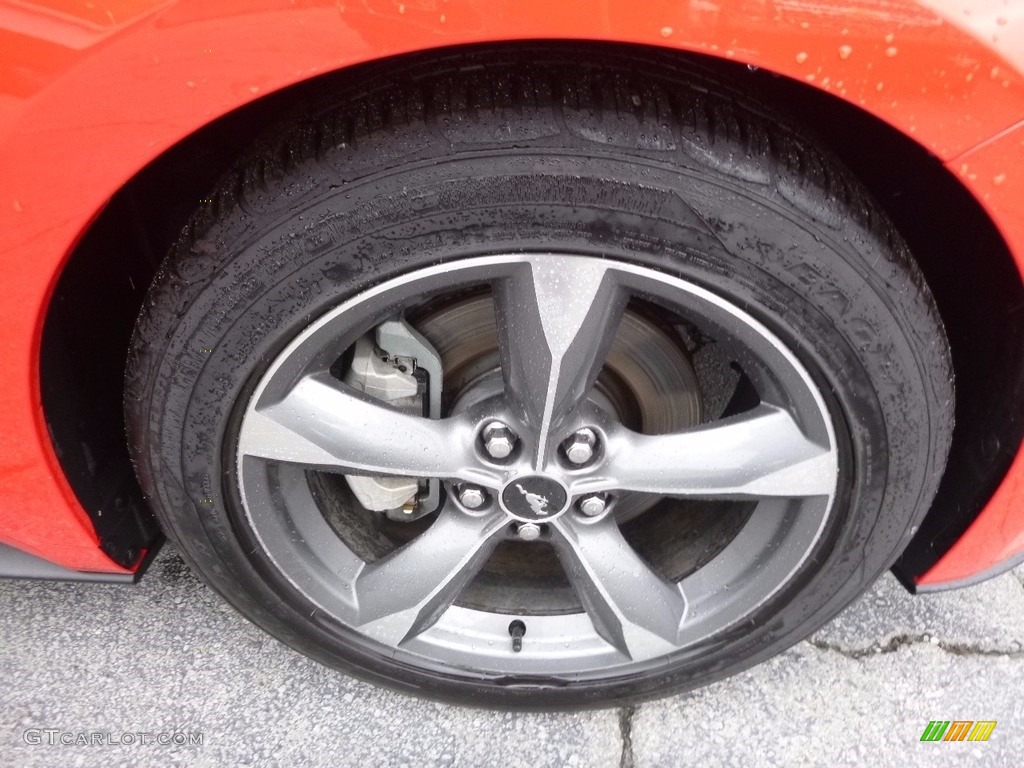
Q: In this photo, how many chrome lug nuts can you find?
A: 5